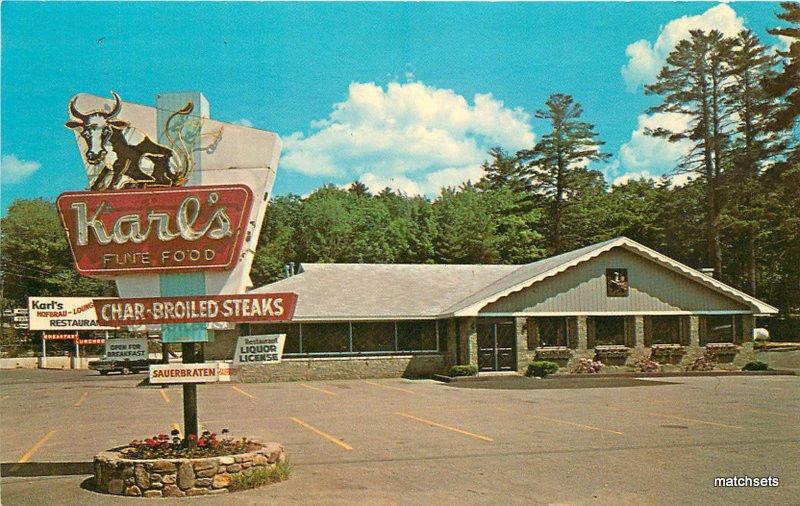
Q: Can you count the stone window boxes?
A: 4